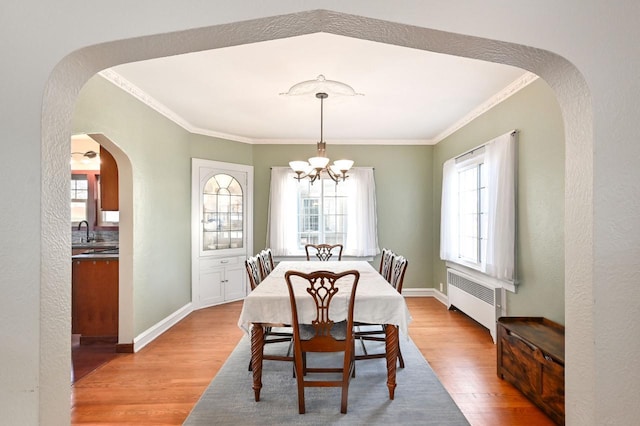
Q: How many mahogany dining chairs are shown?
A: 6